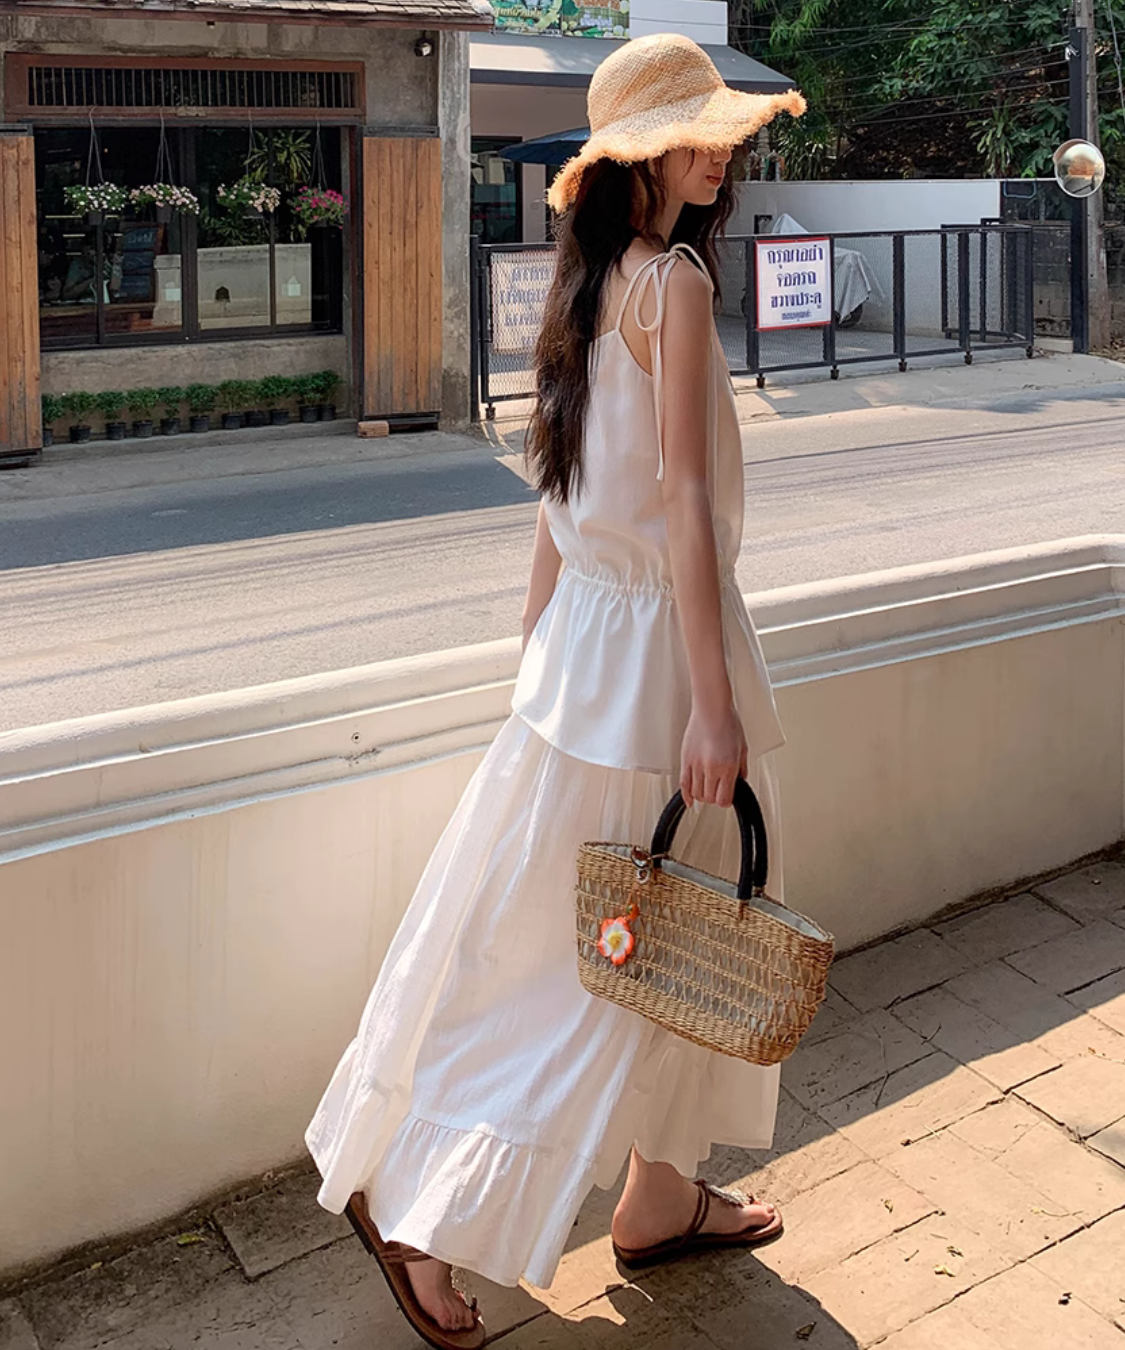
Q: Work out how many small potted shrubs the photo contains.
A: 11